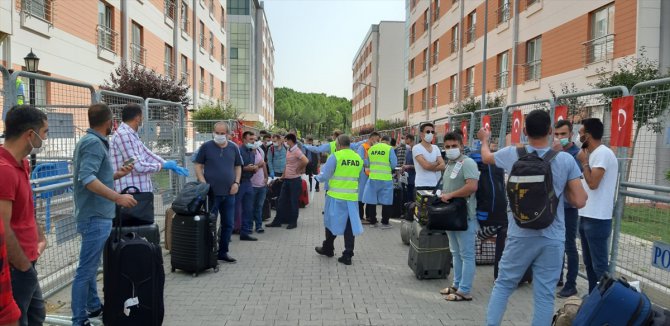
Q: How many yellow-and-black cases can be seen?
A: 1